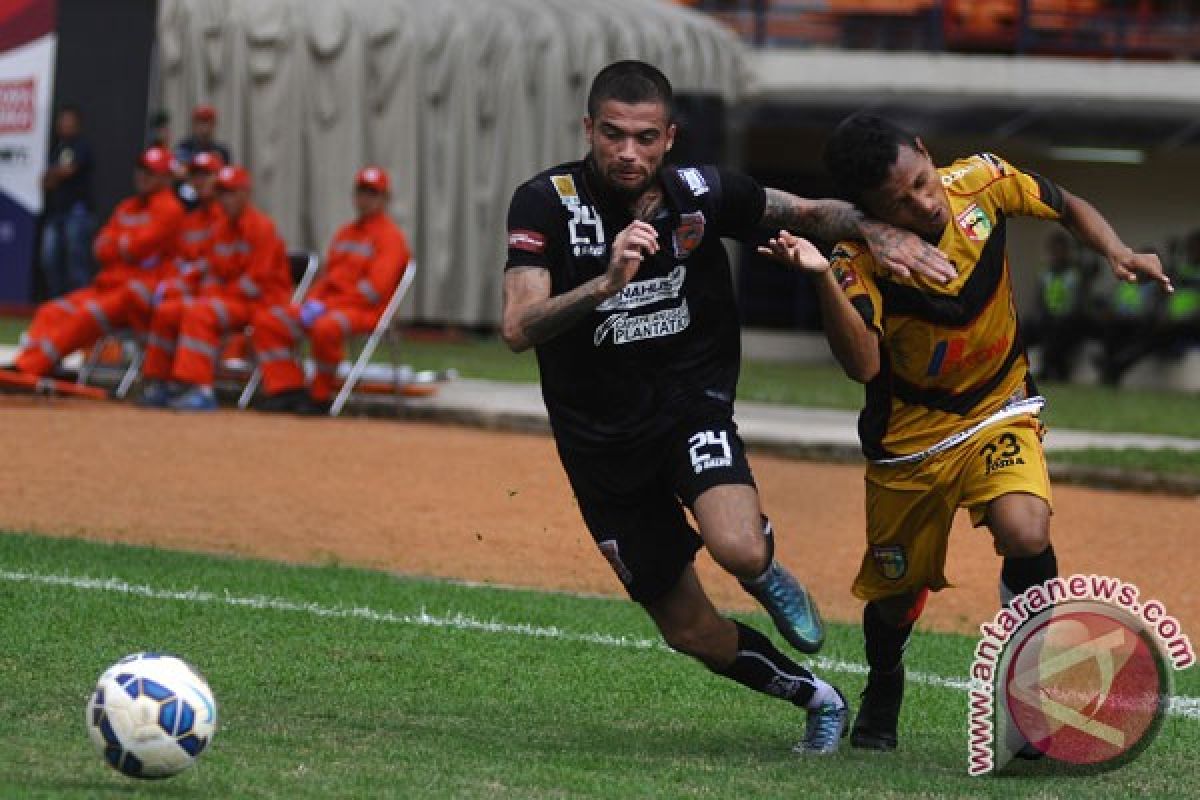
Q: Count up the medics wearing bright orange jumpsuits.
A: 4